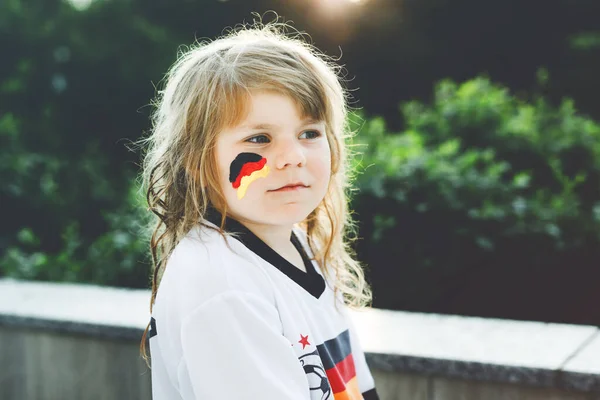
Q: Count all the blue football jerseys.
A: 0